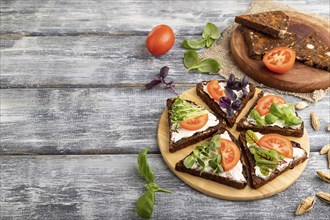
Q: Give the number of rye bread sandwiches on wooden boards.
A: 5